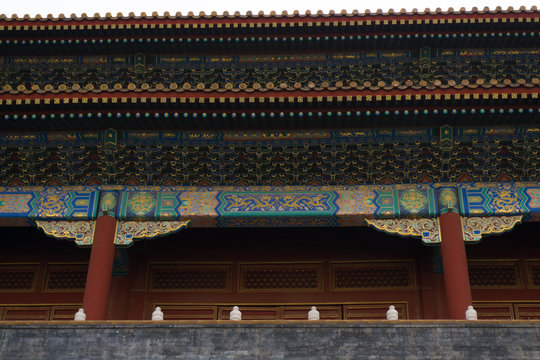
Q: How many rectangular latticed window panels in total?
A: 7